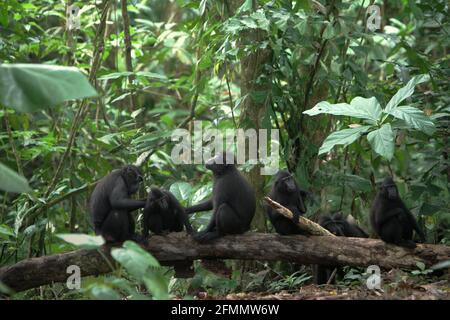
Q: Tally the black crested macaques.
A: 6